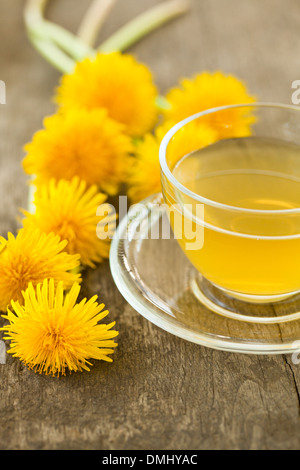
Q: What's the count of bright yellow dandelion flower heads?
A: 7